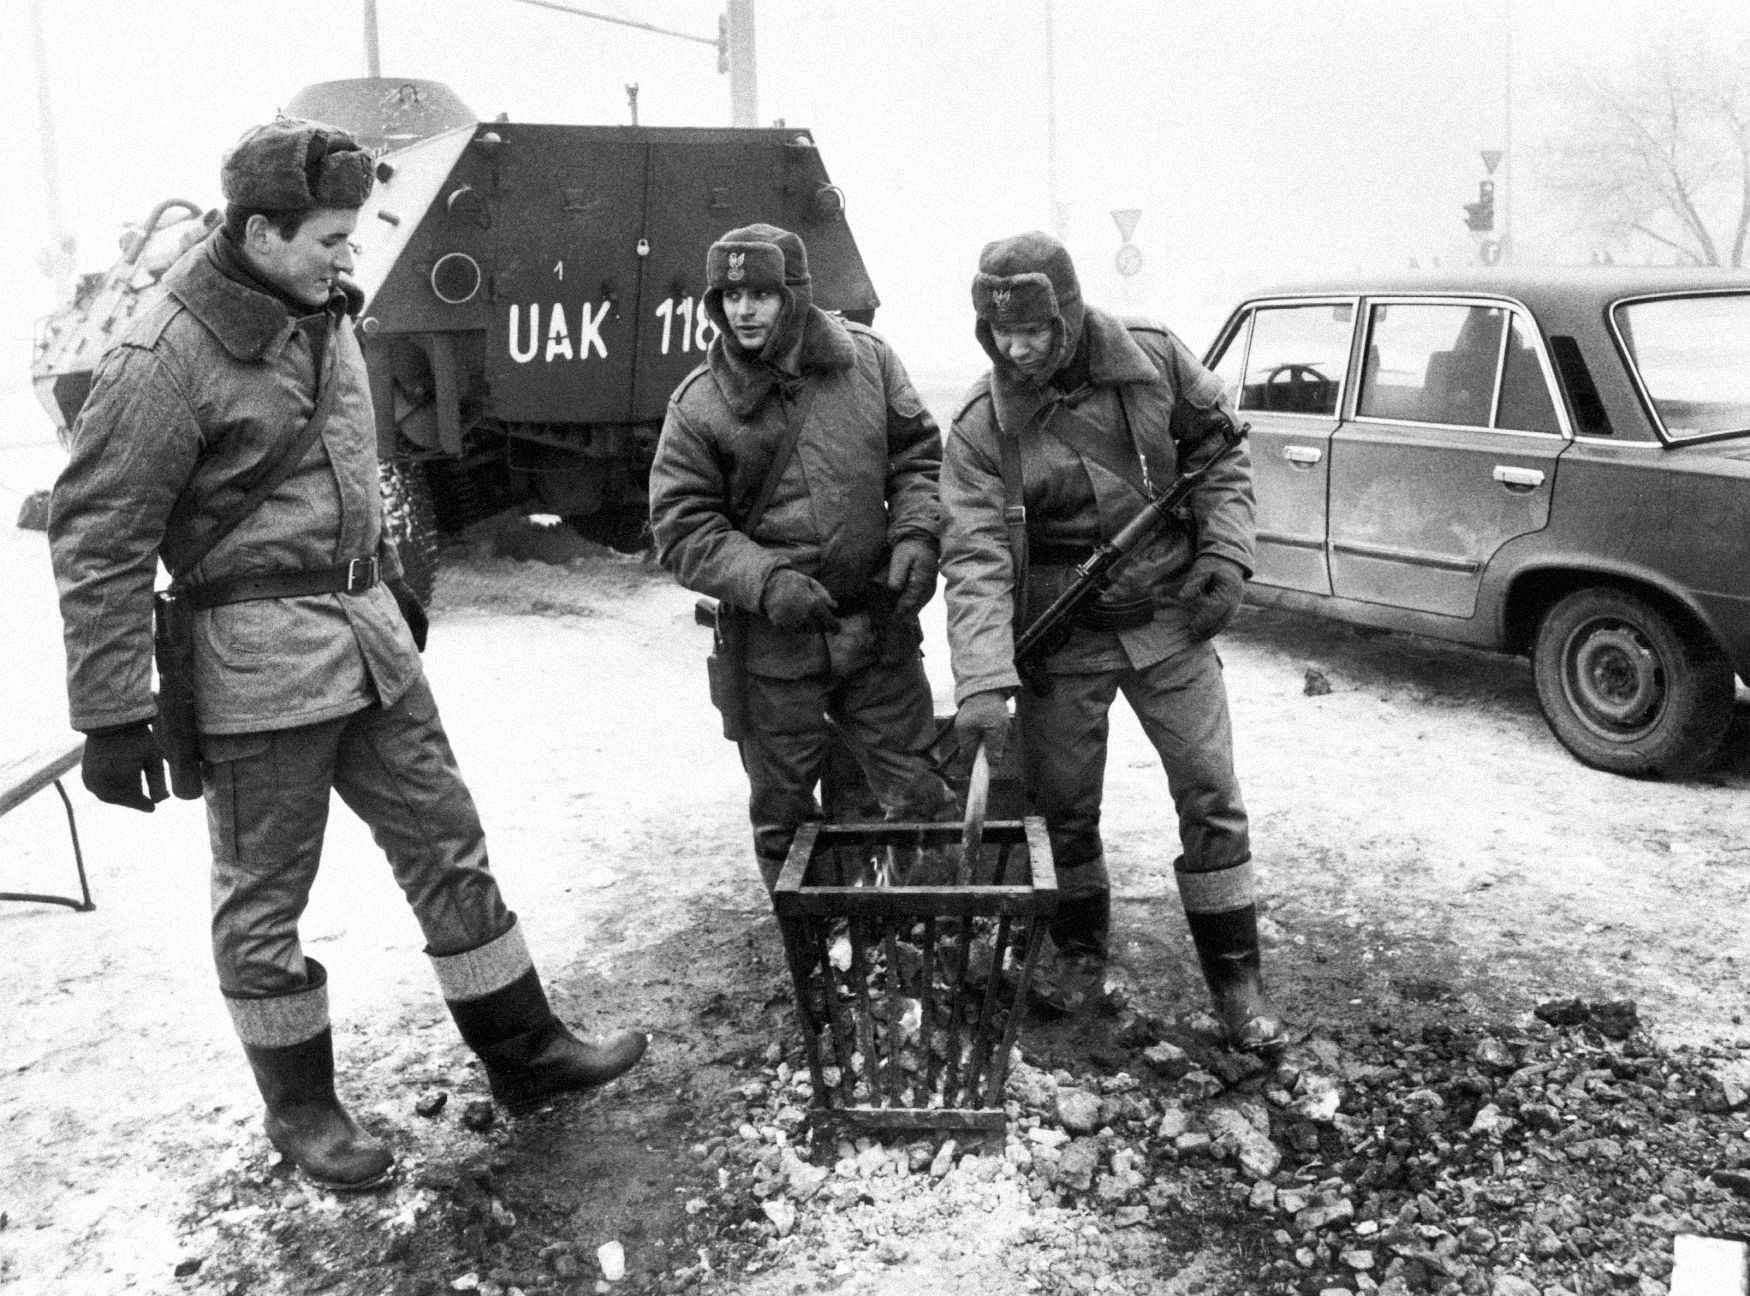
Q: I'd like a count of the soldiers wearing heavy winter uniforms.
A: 3